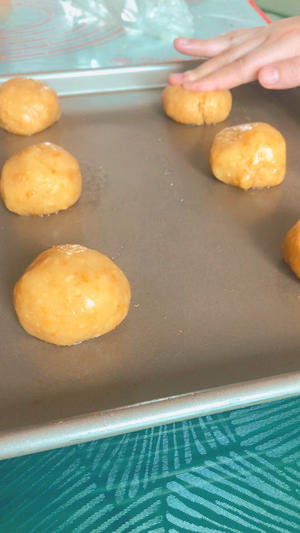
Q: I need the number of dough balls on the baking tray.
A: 6